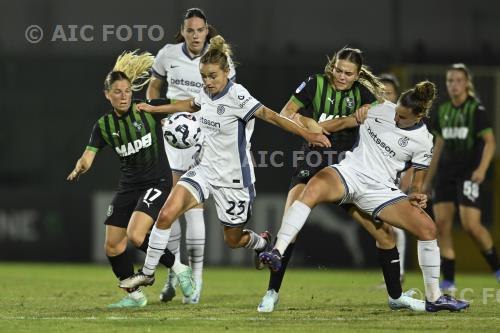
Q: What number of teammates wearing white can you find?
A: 3